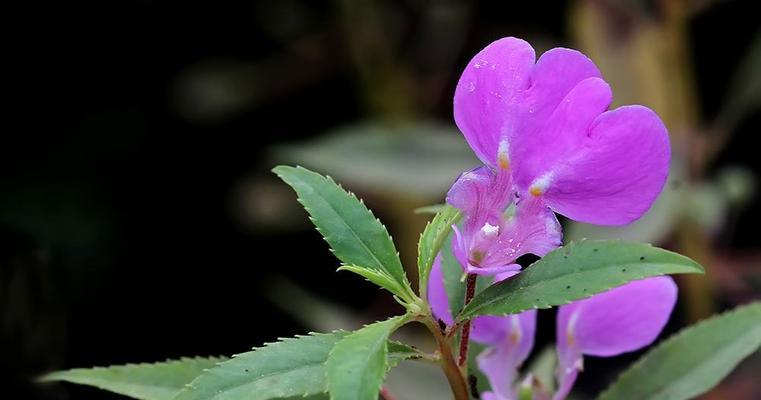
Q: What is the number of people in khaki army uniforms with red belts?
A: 0